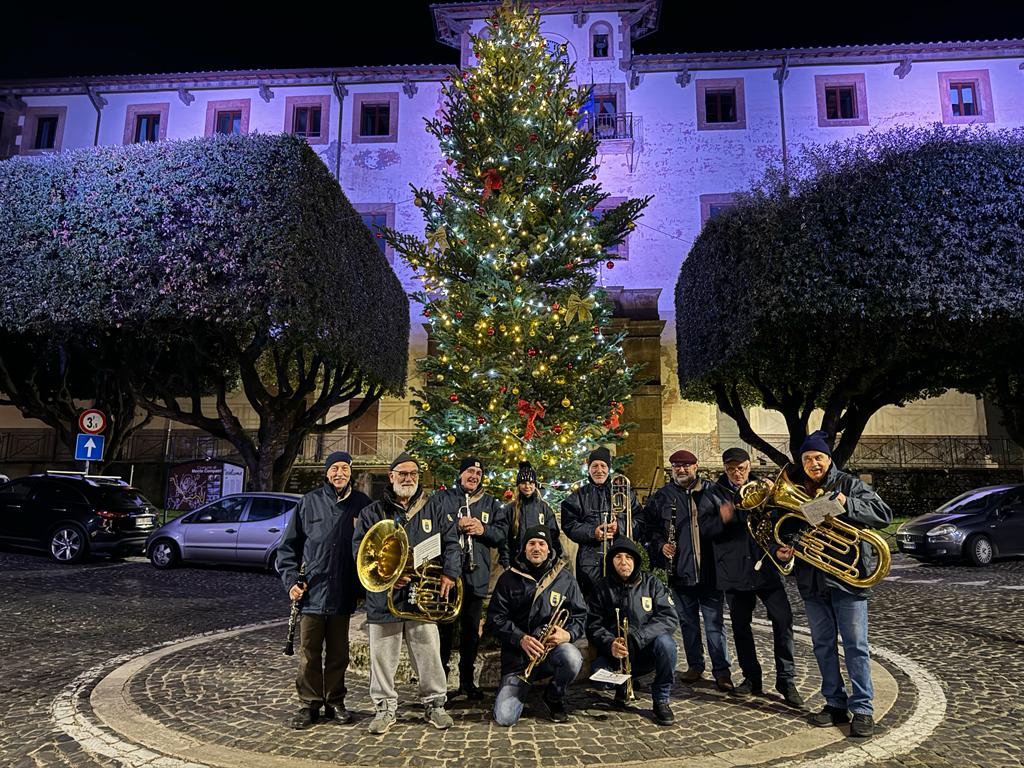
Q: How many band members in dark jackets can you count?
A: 10